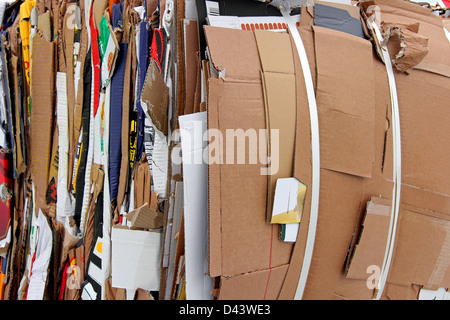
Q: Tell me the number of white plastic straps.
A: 2